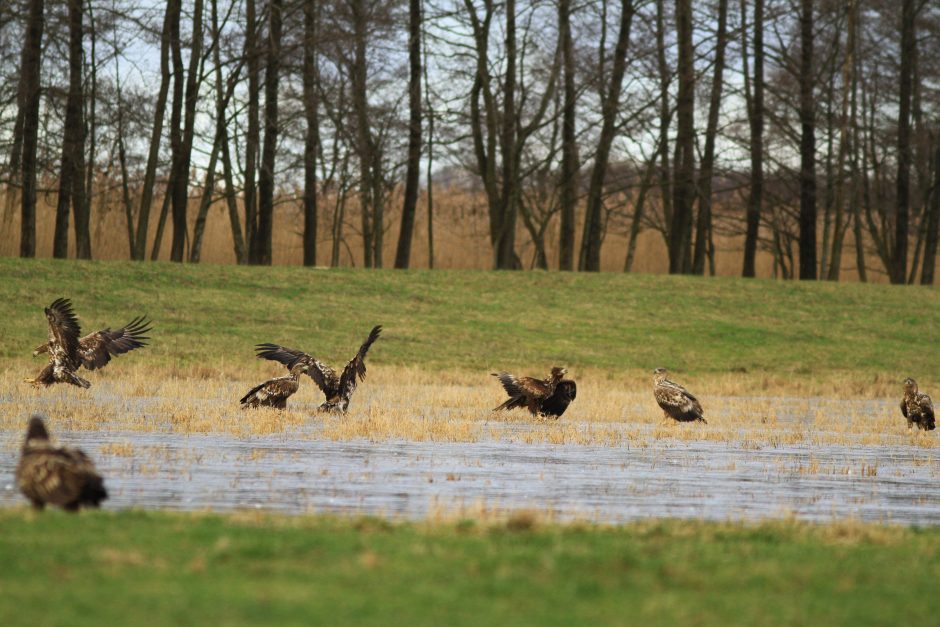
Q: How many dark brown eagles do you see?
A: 7